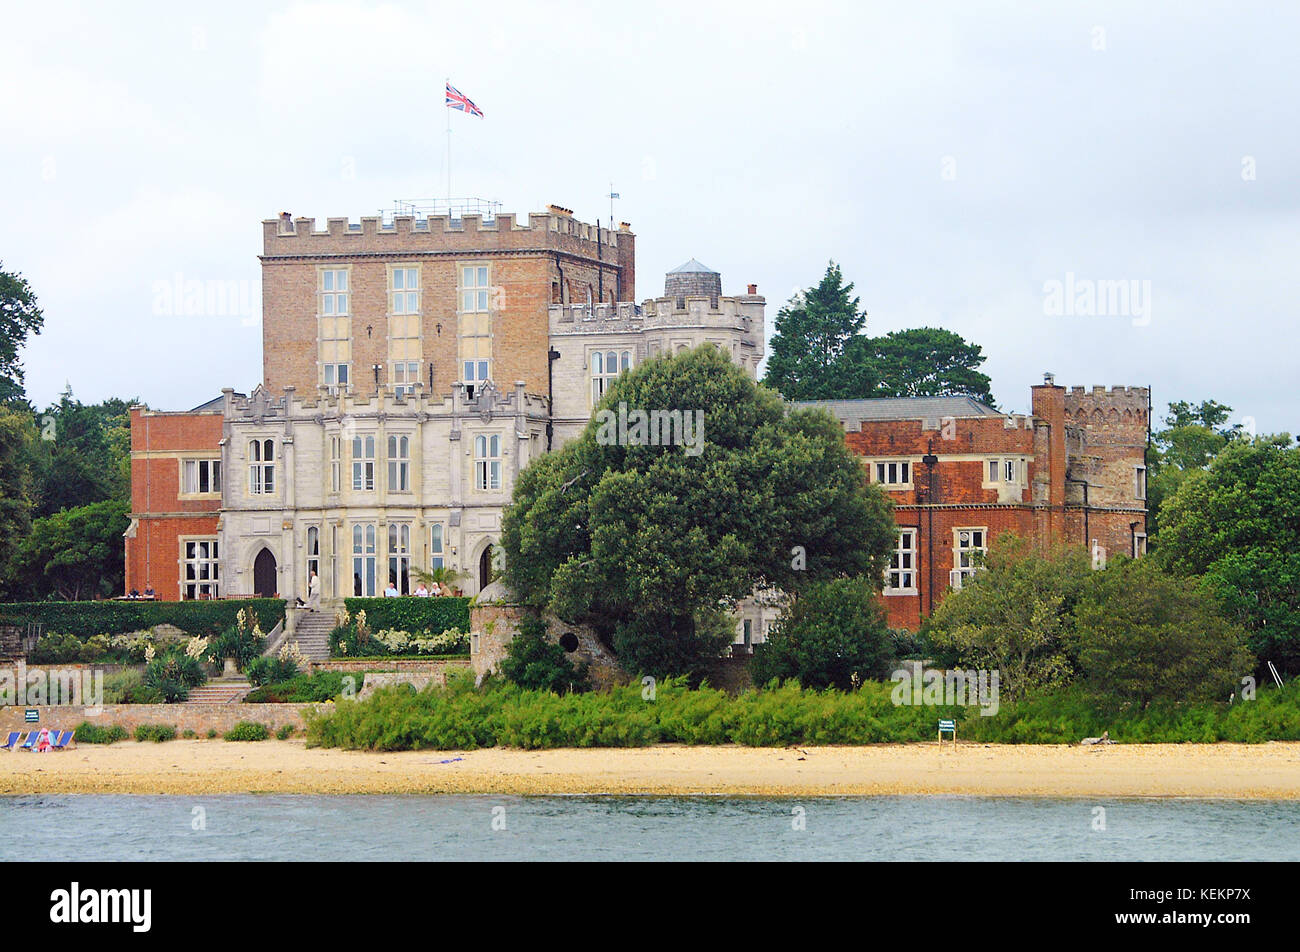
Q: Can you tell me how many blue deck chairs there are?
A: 4